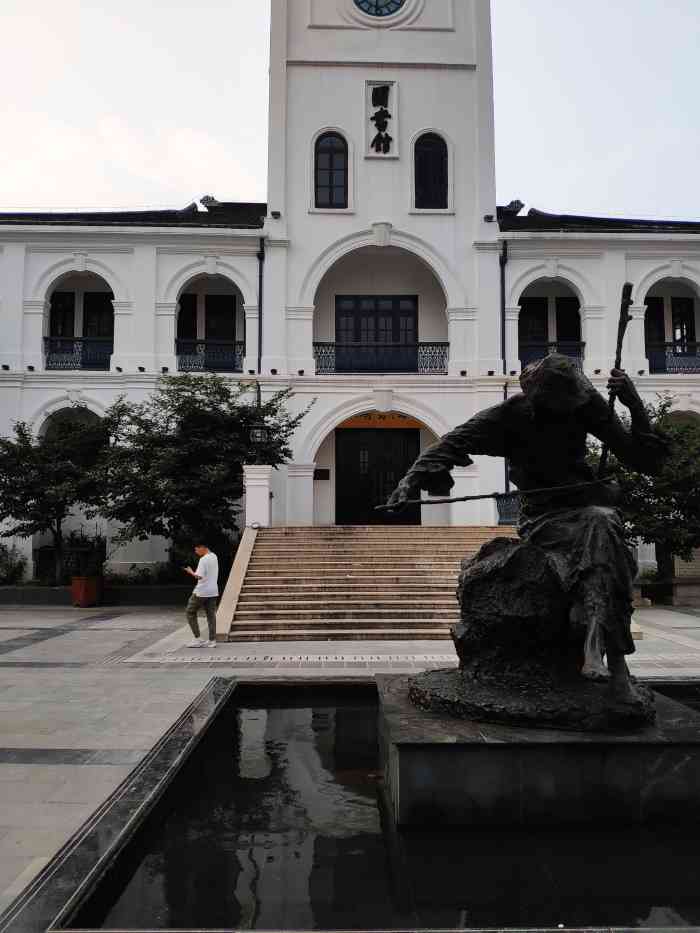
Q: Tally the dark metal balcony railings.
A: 5